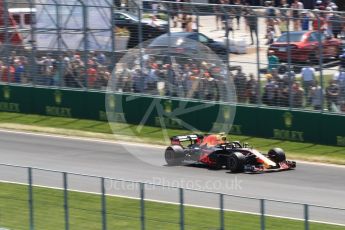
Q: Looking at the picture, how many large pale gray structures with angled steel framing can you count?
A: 1